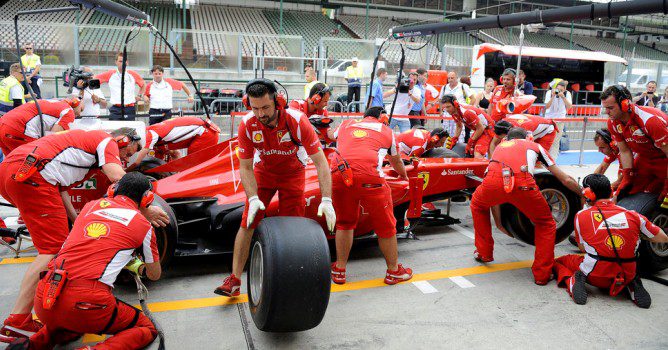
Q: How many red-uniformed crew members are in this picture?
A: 15